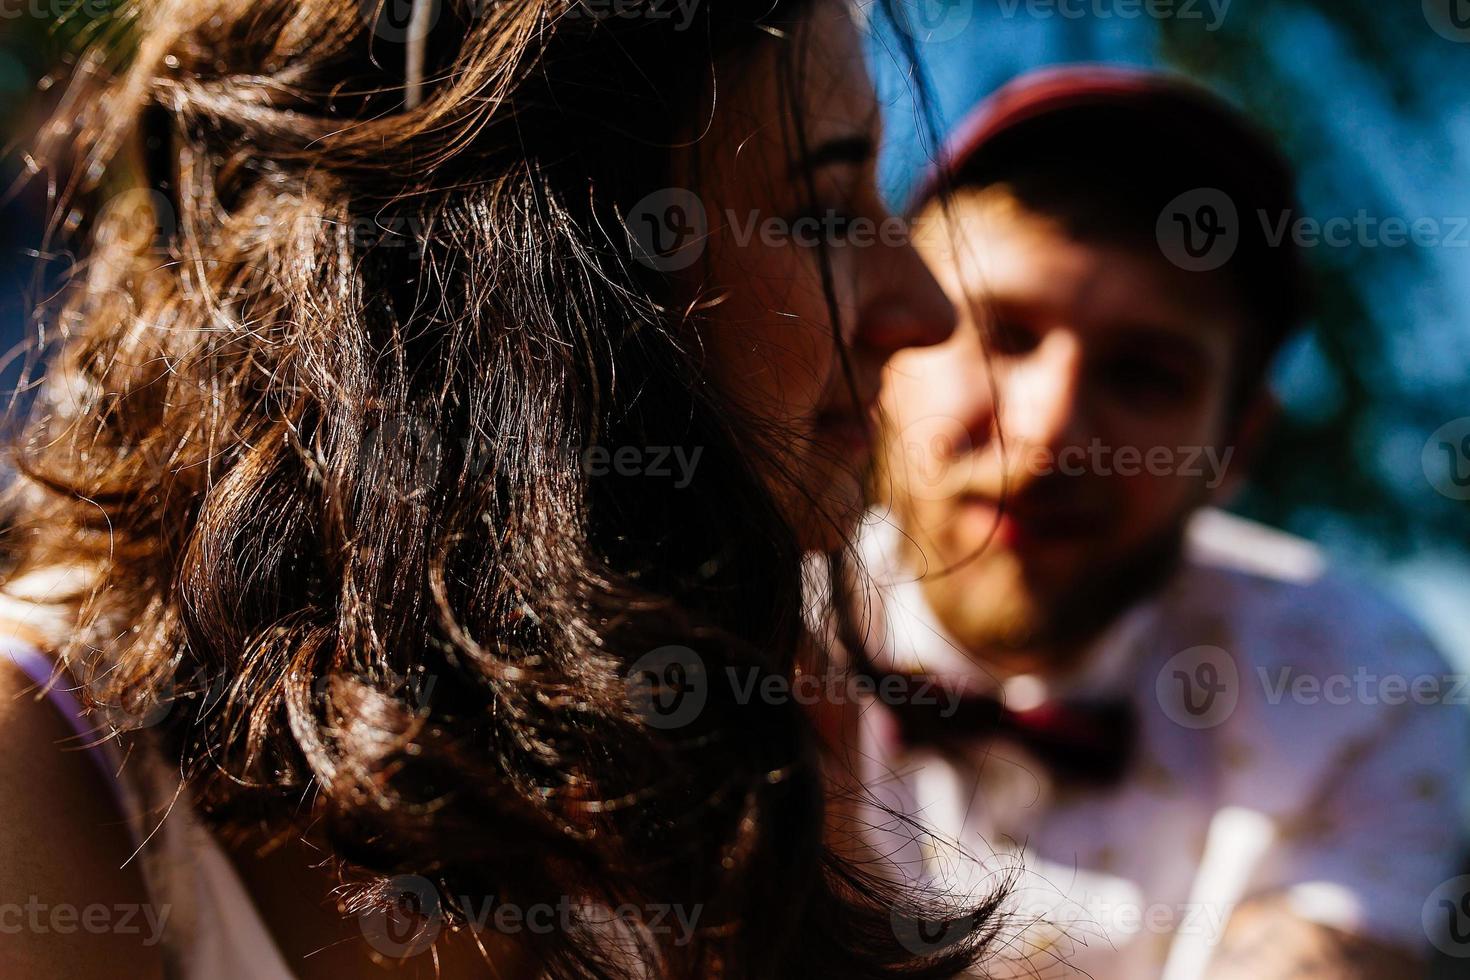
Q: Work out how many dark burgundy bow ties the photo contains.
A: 1